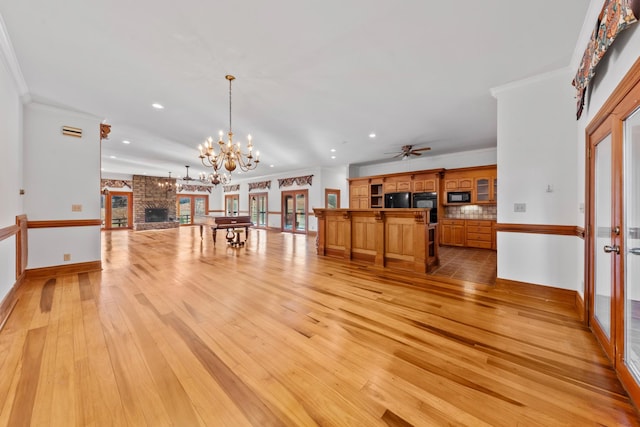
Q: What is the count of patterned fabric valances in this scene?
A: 6